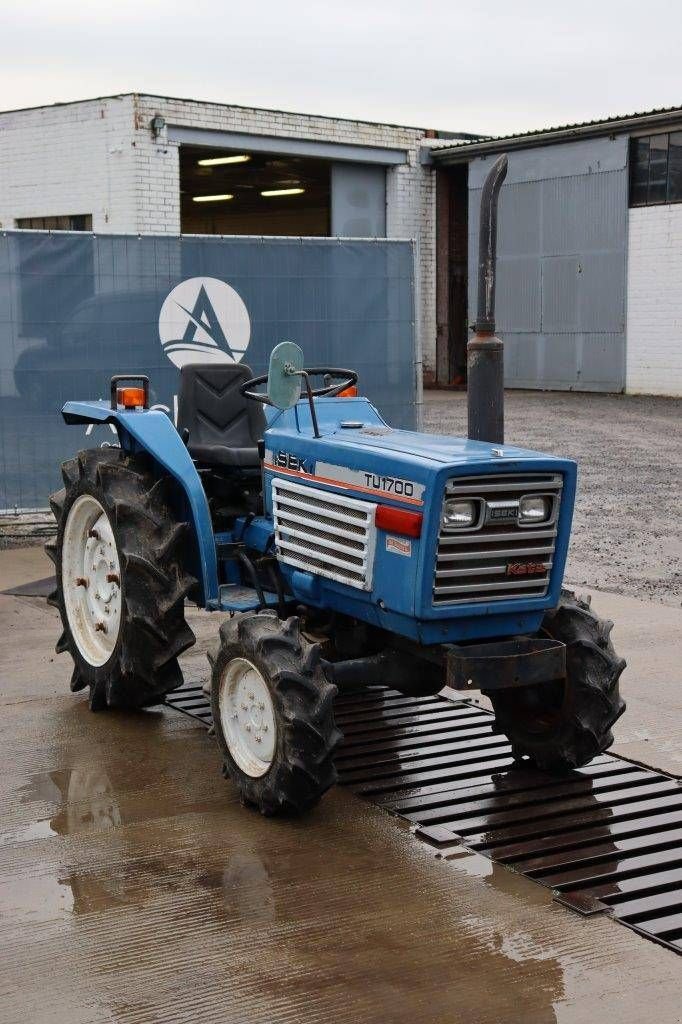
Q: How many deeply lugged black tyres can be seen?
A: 3